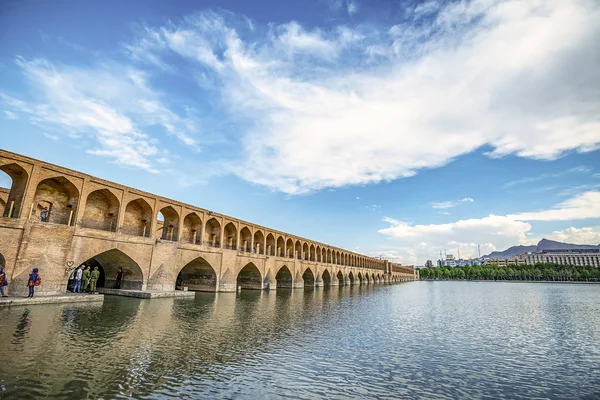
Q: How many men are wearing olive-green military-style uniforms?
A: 2